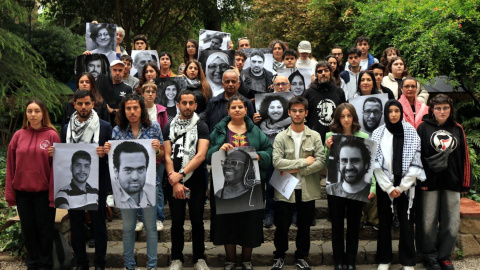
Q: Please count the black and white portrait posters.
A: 14